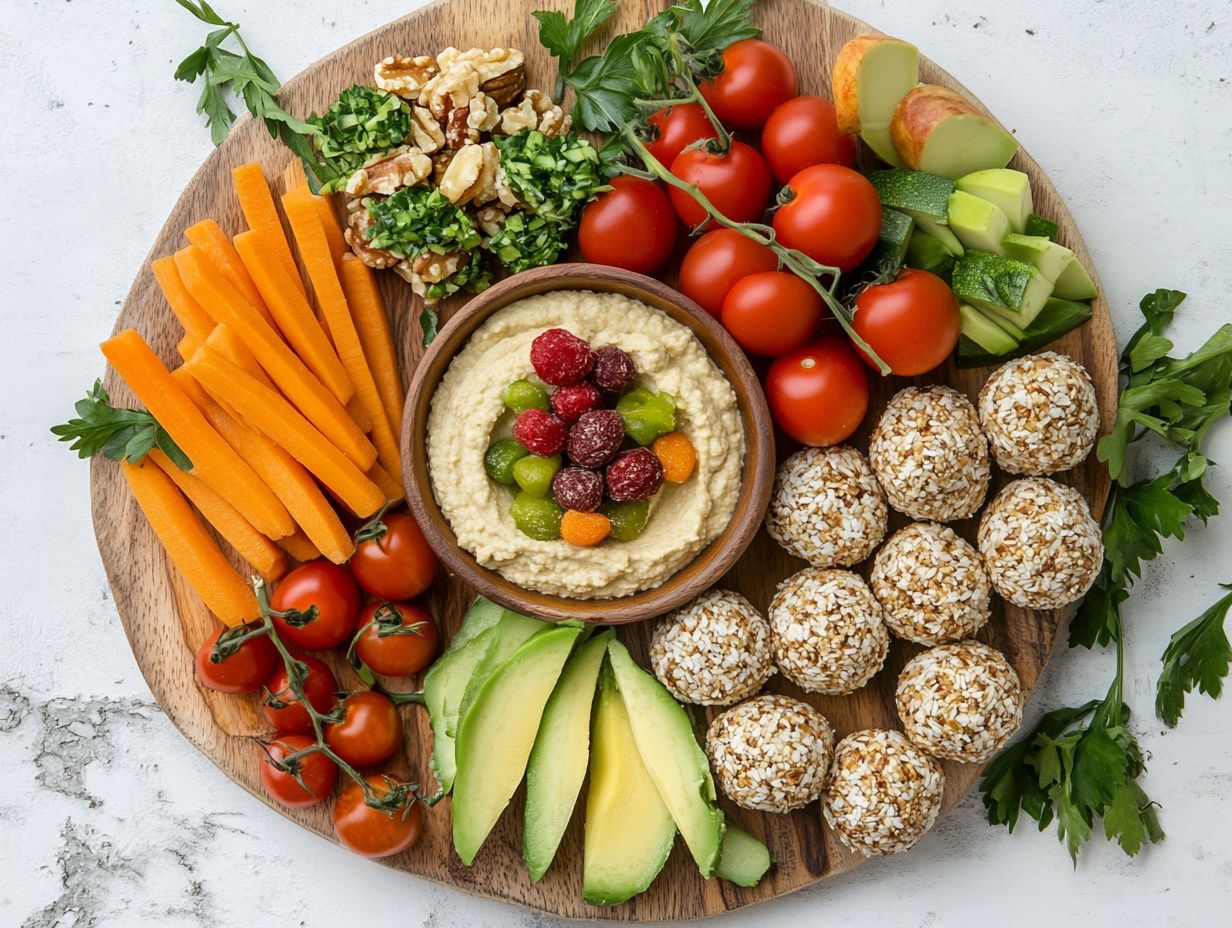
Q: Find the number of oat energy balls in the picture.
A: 10